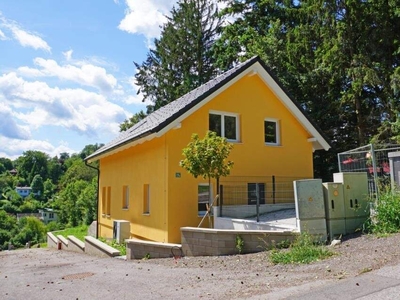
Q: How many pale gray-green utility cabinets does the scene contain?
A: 3